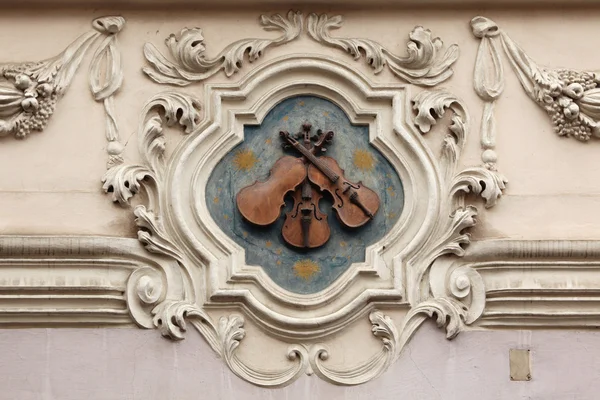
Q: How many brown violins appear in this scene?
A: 3